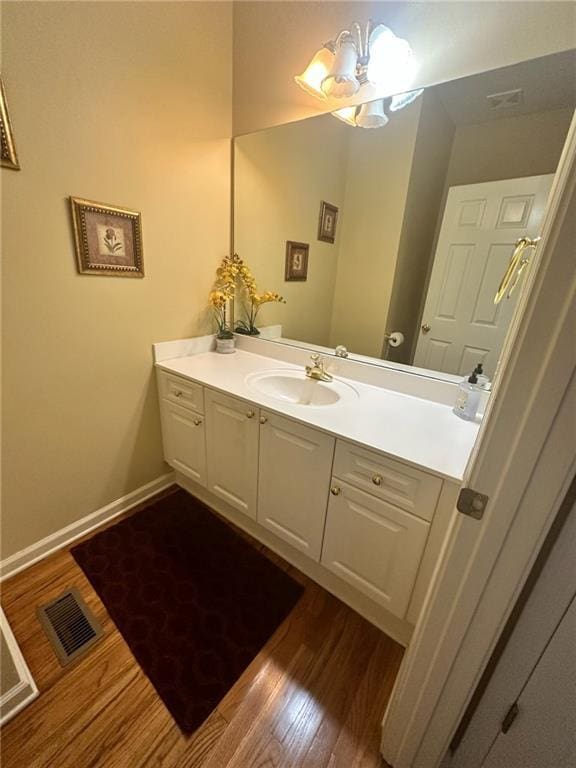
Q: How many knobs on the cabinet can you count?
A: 6